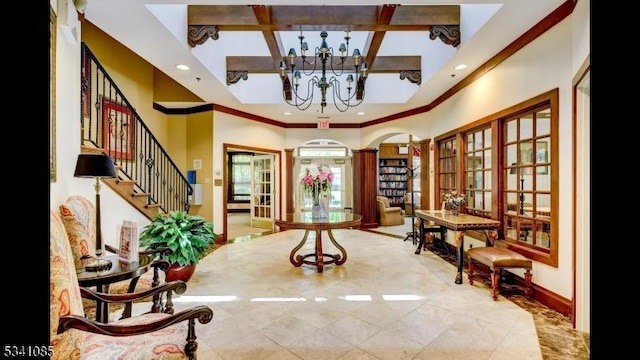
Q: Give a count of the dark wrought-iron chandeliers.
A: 1